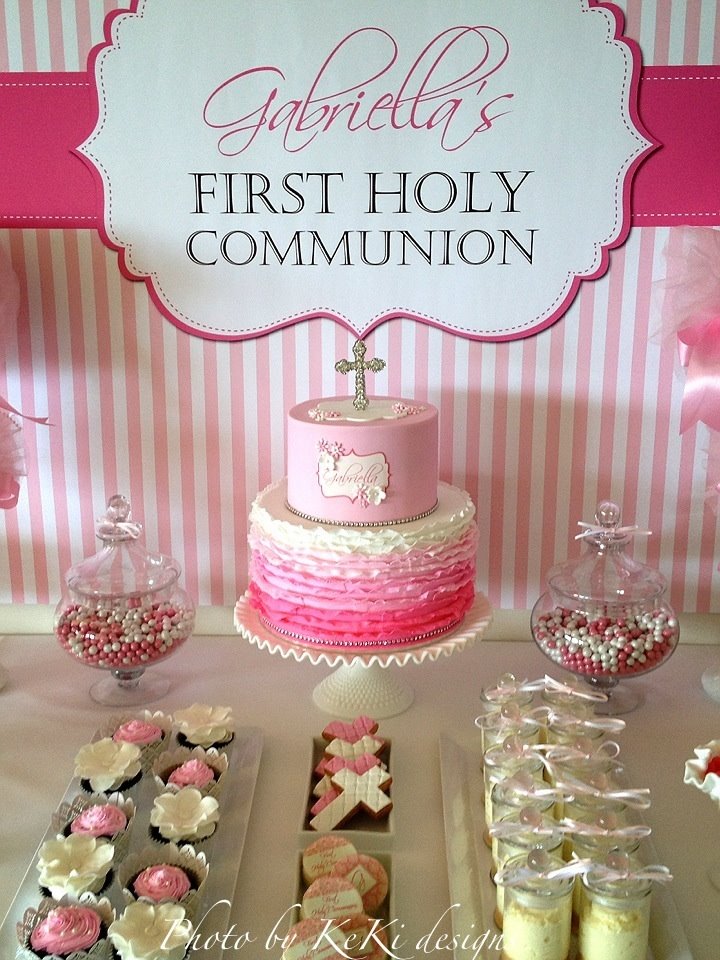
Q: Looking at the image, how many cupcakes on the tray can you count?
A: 10